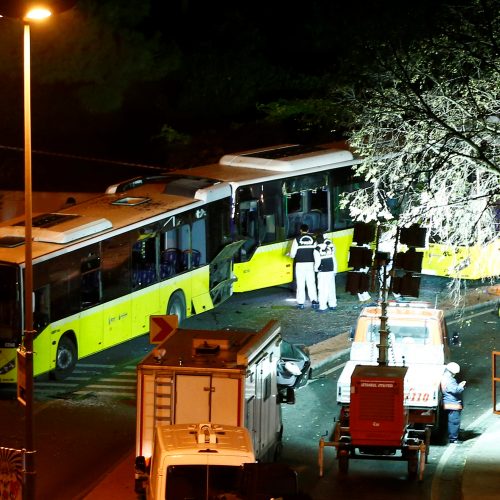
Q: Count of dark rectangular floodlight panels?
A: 6